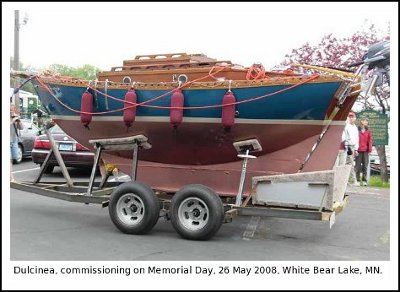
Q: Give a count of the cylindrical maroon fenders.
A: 4